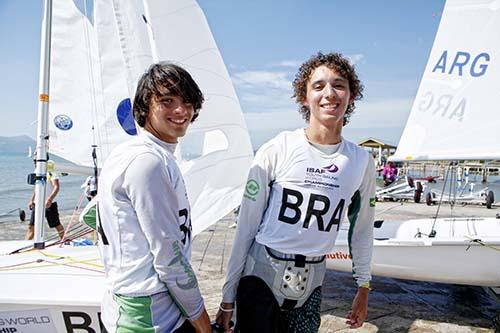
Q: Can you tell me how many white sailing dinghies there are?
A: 2